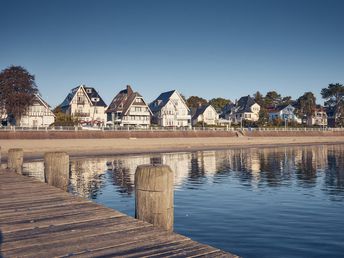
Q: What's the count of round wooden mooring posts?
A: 3